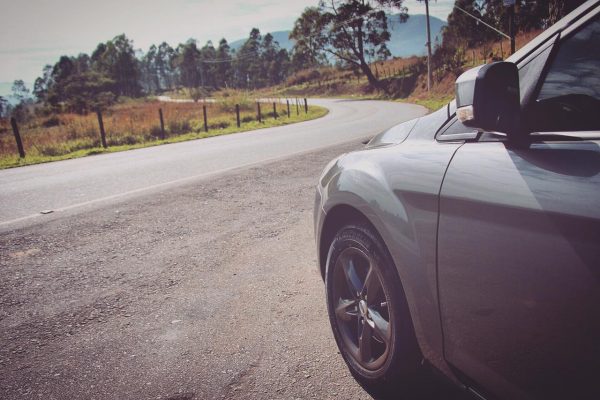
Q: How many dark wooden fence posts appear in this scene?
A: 10